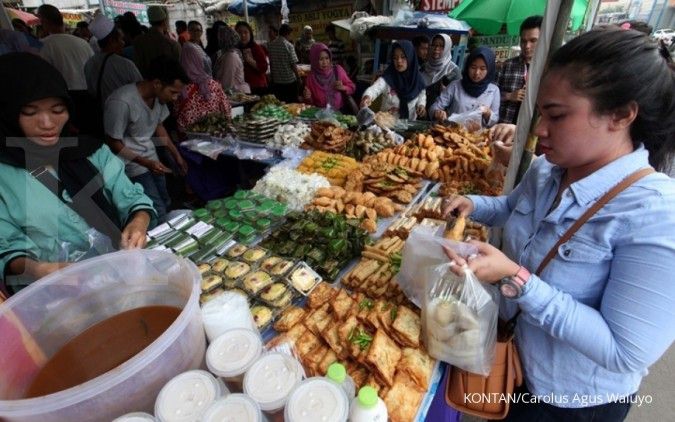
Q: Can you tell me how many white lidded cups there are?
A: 6